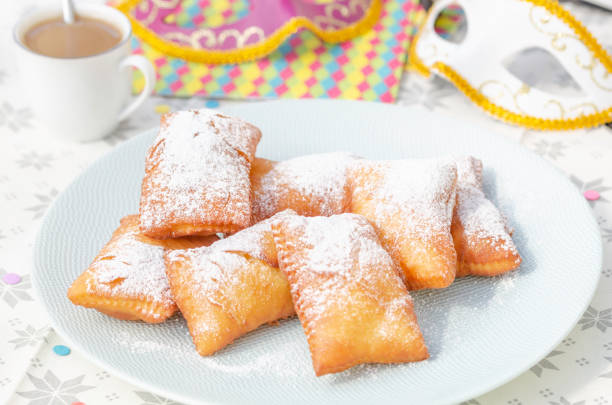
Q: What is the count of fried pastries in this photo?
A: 7